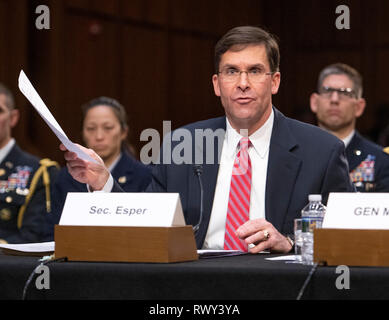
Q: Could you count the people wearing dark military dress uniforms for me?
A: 3